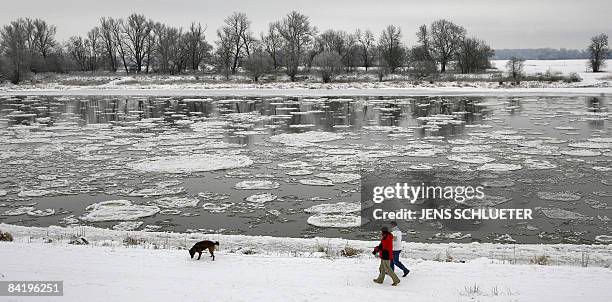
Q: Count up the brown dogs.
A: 1